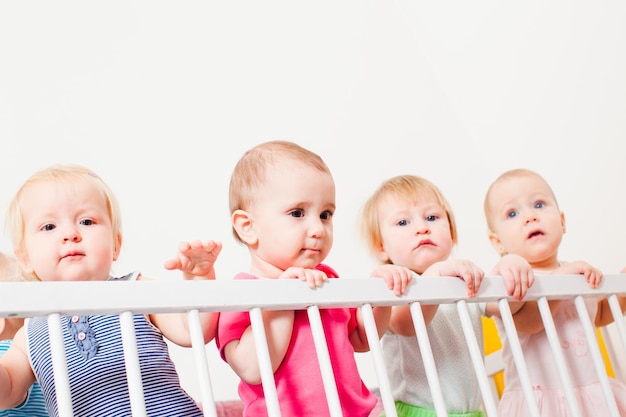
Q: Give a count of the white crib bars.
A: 12